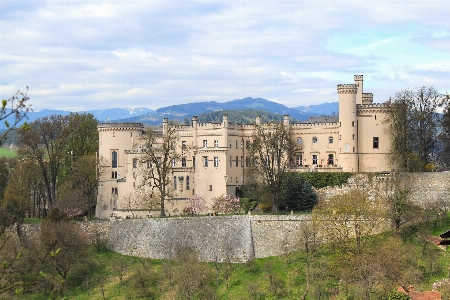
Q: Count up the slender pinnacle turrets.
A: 5